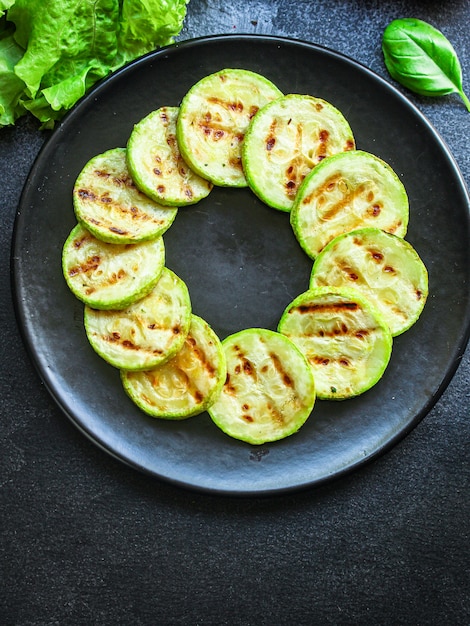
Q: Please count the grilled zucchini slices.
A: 11